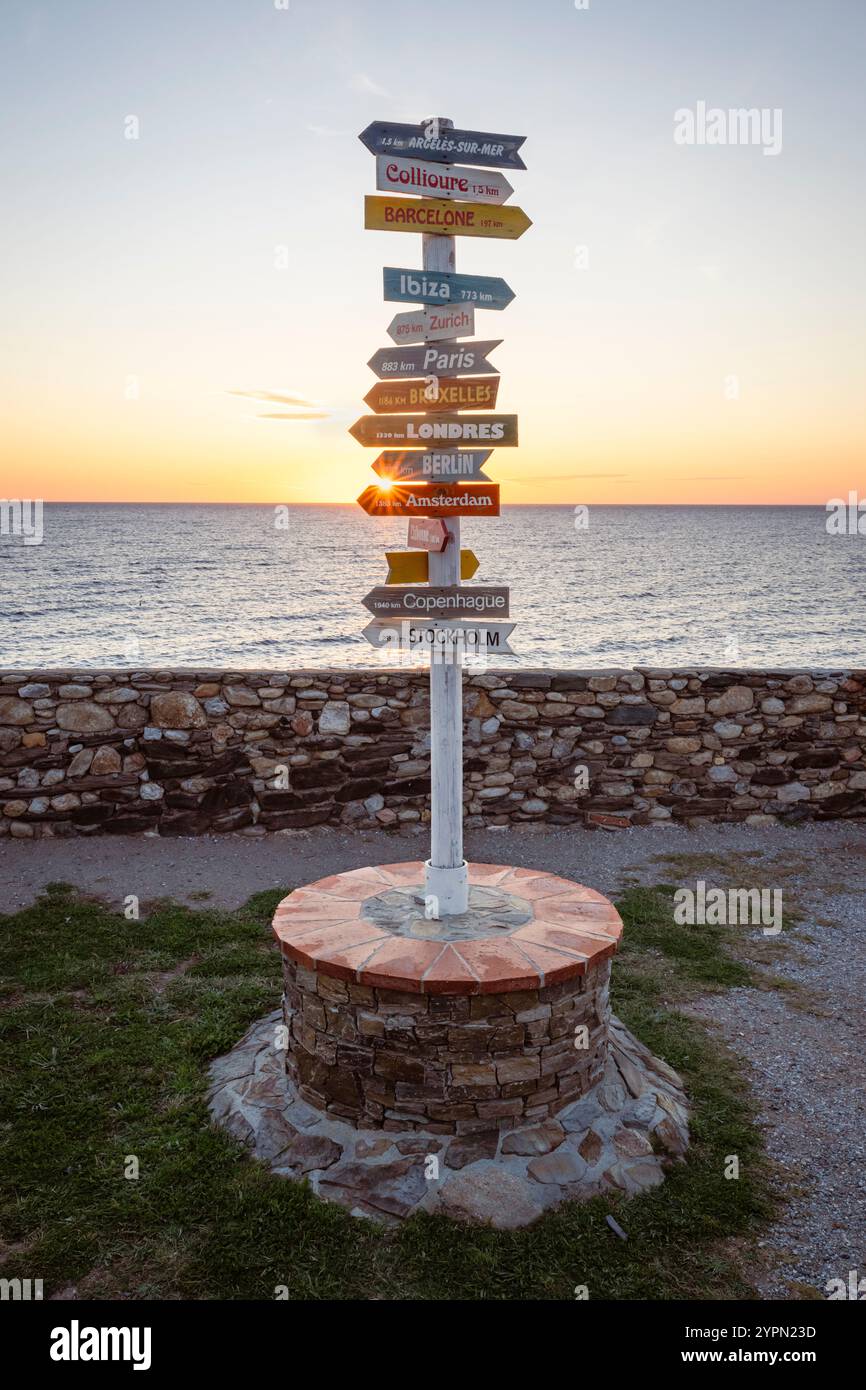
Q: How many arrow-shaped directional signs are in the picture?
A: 14